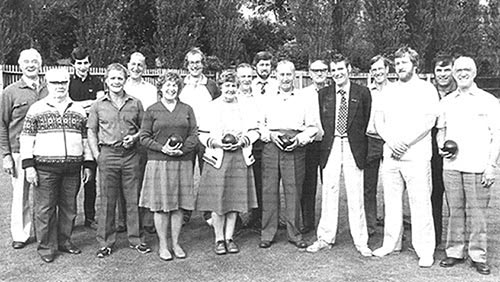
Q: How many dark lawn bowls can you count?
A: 4